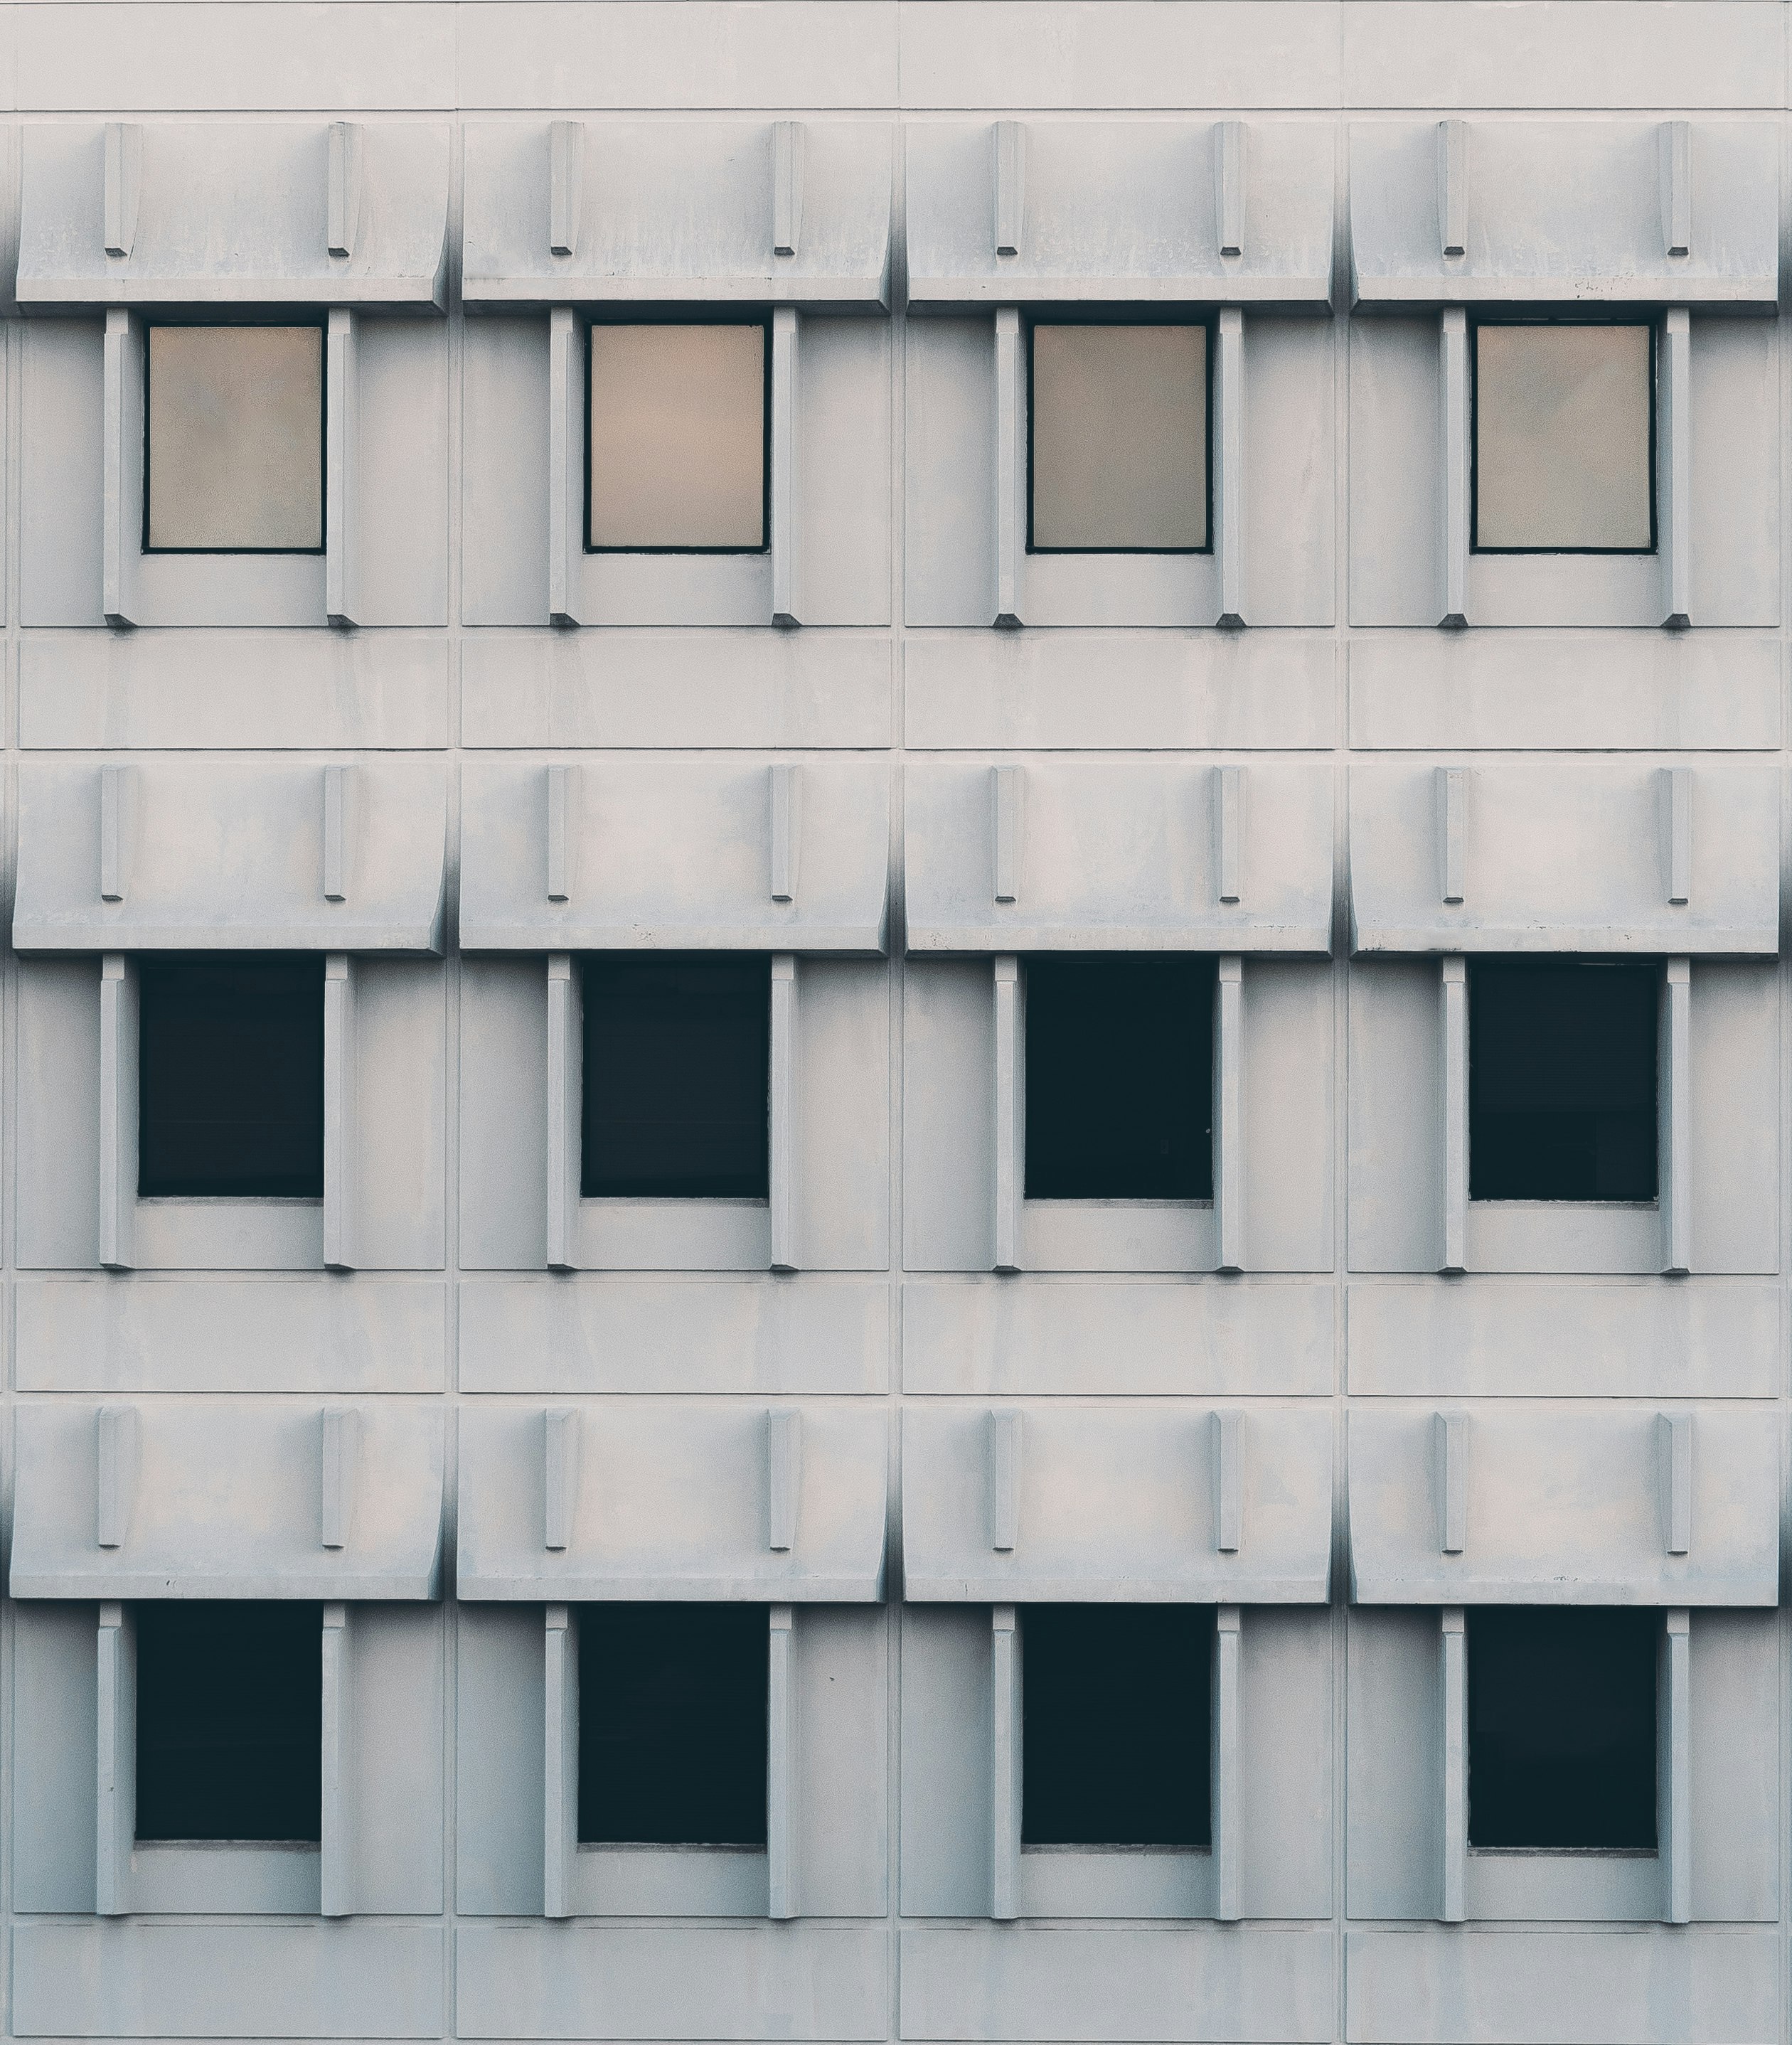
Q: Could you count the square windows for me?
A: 12